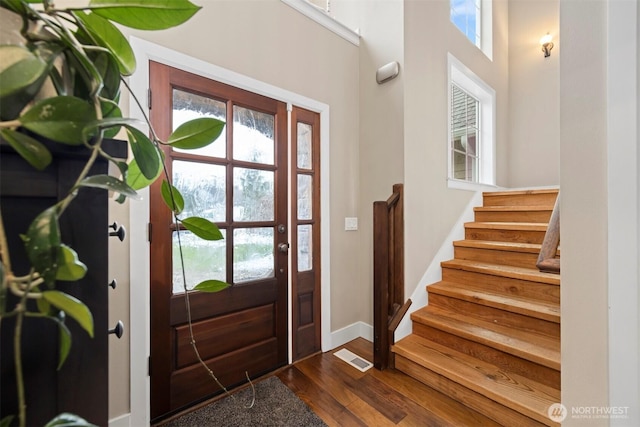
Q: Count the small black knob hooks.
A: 4